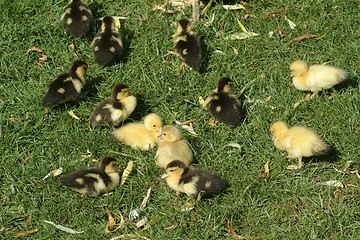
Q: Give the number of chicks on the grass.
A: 12